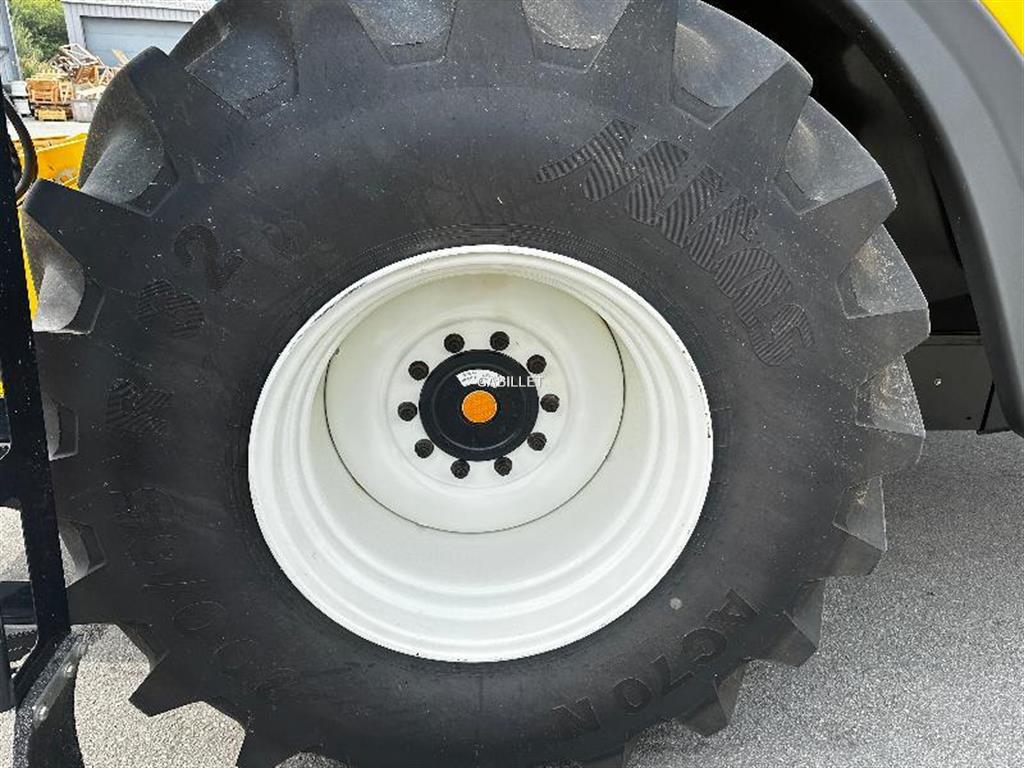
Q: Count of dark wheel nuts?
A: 10